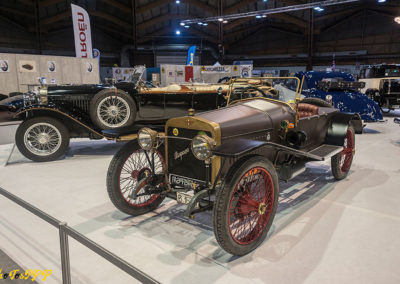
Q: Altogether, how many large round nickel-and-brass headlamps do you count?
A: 2